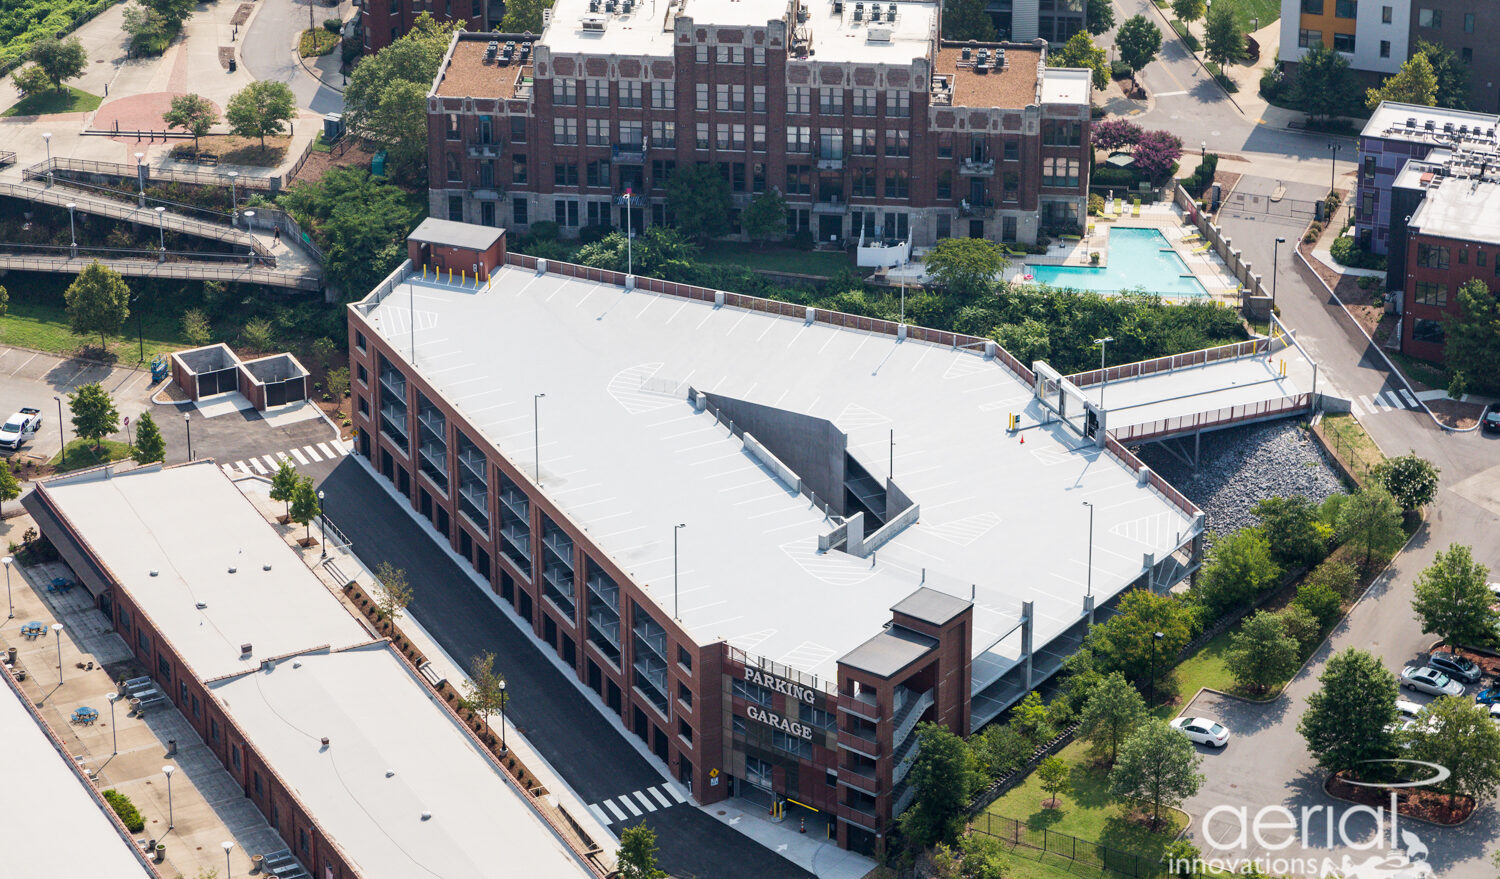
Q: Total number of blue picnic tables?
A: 3